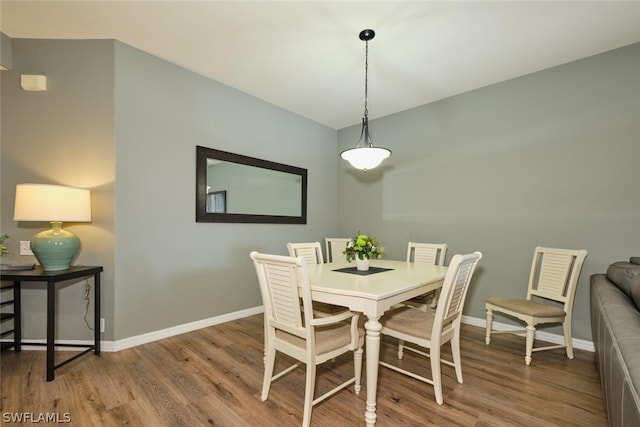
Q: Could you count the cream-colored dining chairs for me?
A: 6